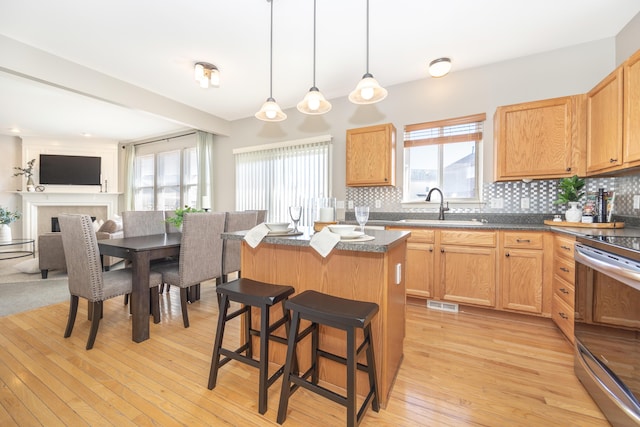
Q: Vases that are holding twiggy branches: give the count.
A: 1